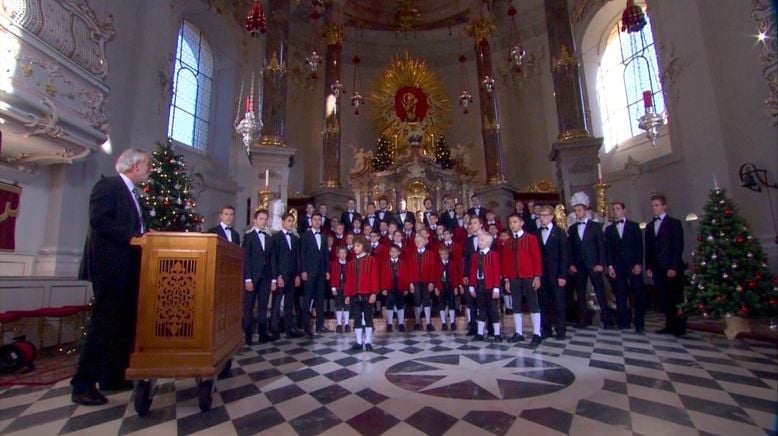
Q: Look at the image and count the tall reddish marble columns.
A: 4